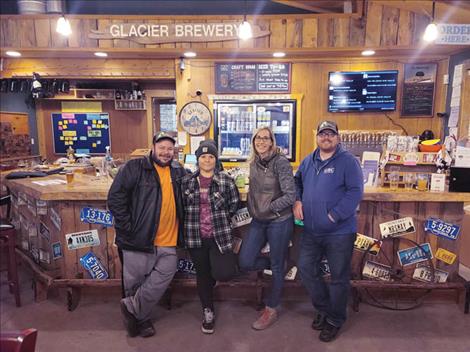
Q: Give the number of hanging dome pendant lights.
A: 3